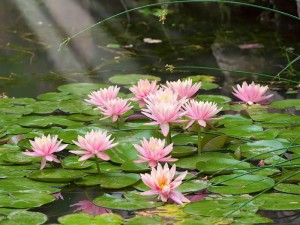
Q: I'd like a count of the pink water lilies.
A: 12